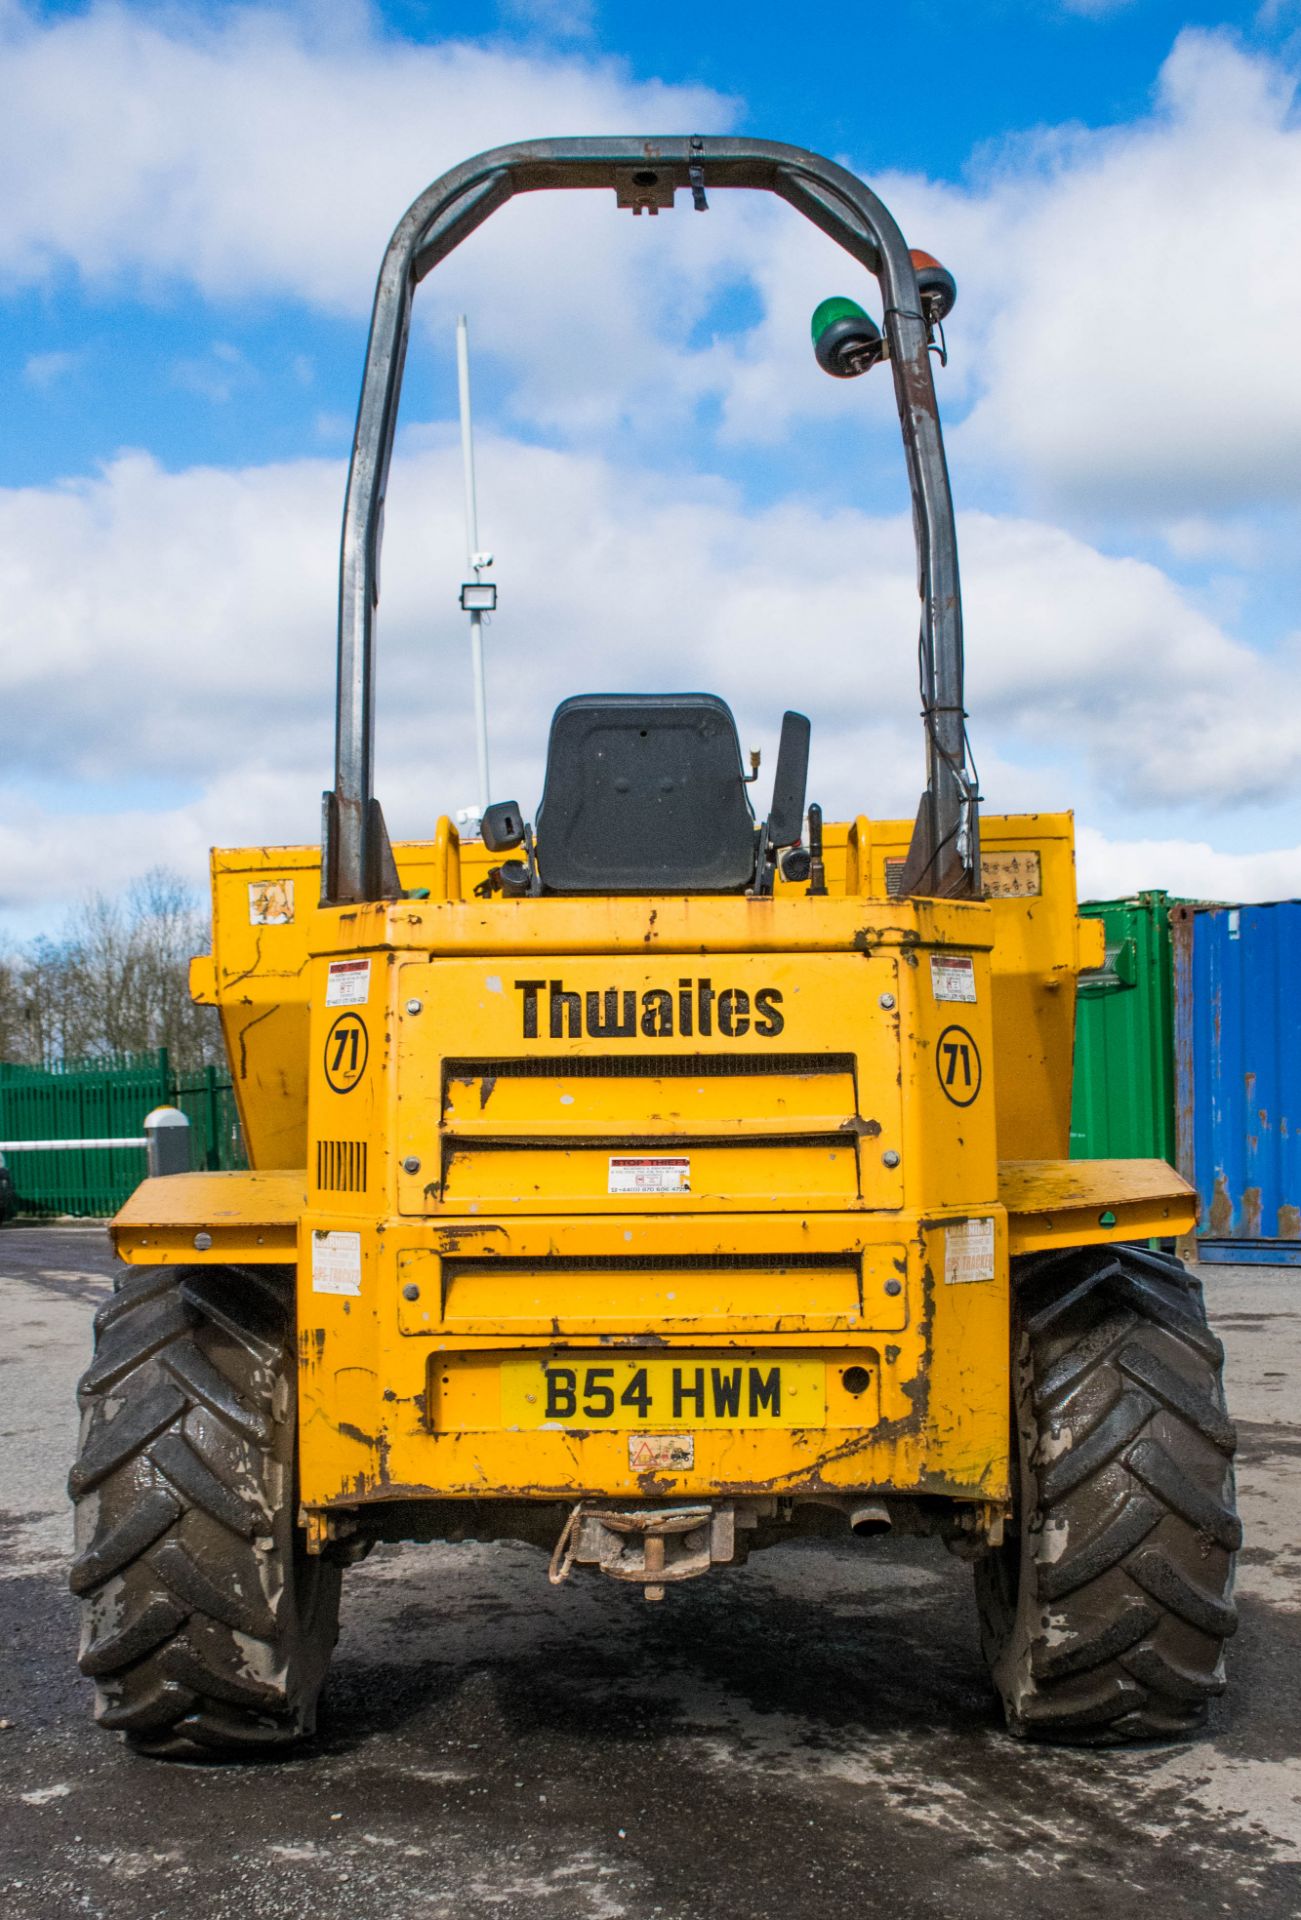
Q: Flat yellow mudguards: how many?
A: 2